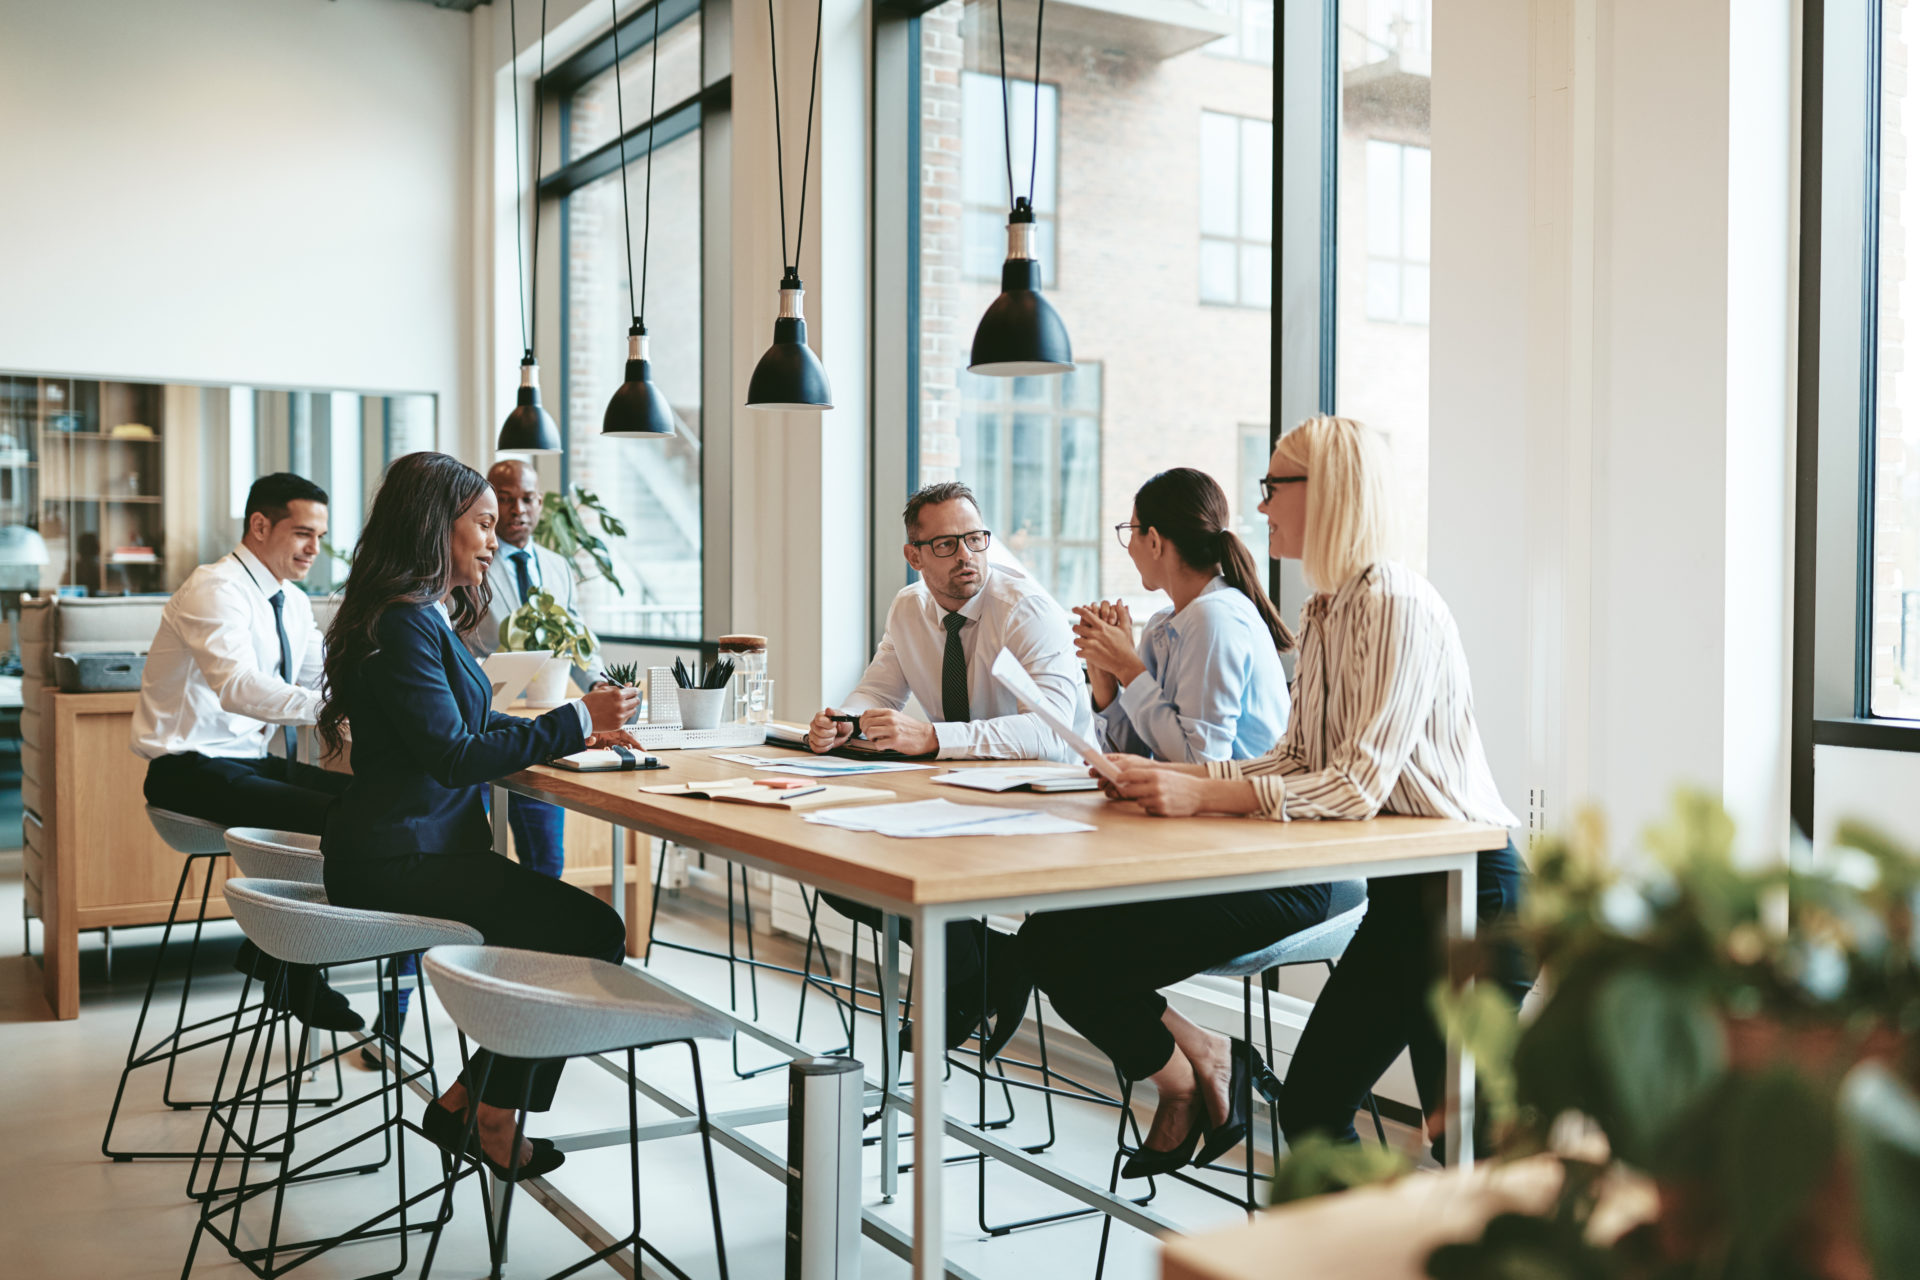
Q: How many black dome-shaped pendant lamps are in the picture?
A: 4